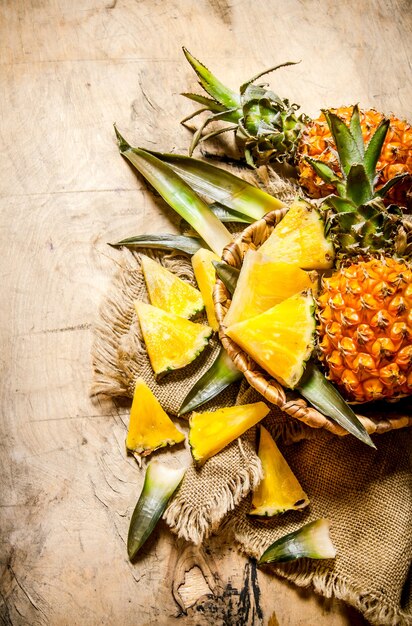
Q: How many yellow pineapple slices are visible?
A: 9